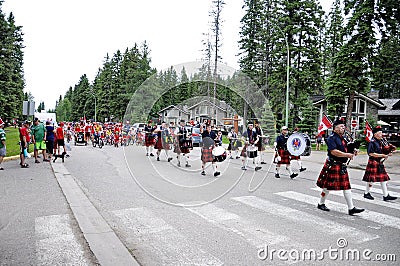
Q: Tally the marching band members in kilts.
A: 11